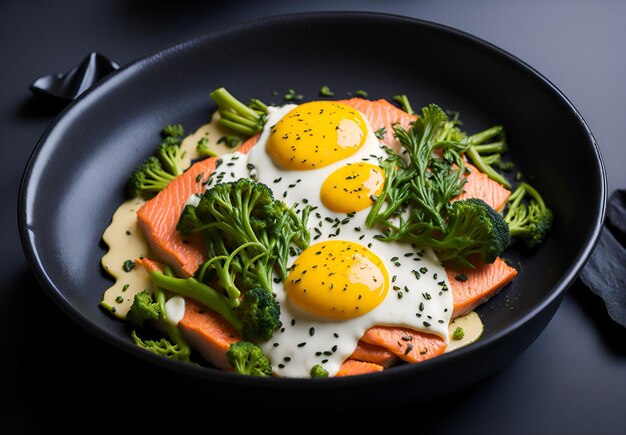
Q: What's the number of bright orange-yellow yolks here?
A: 3